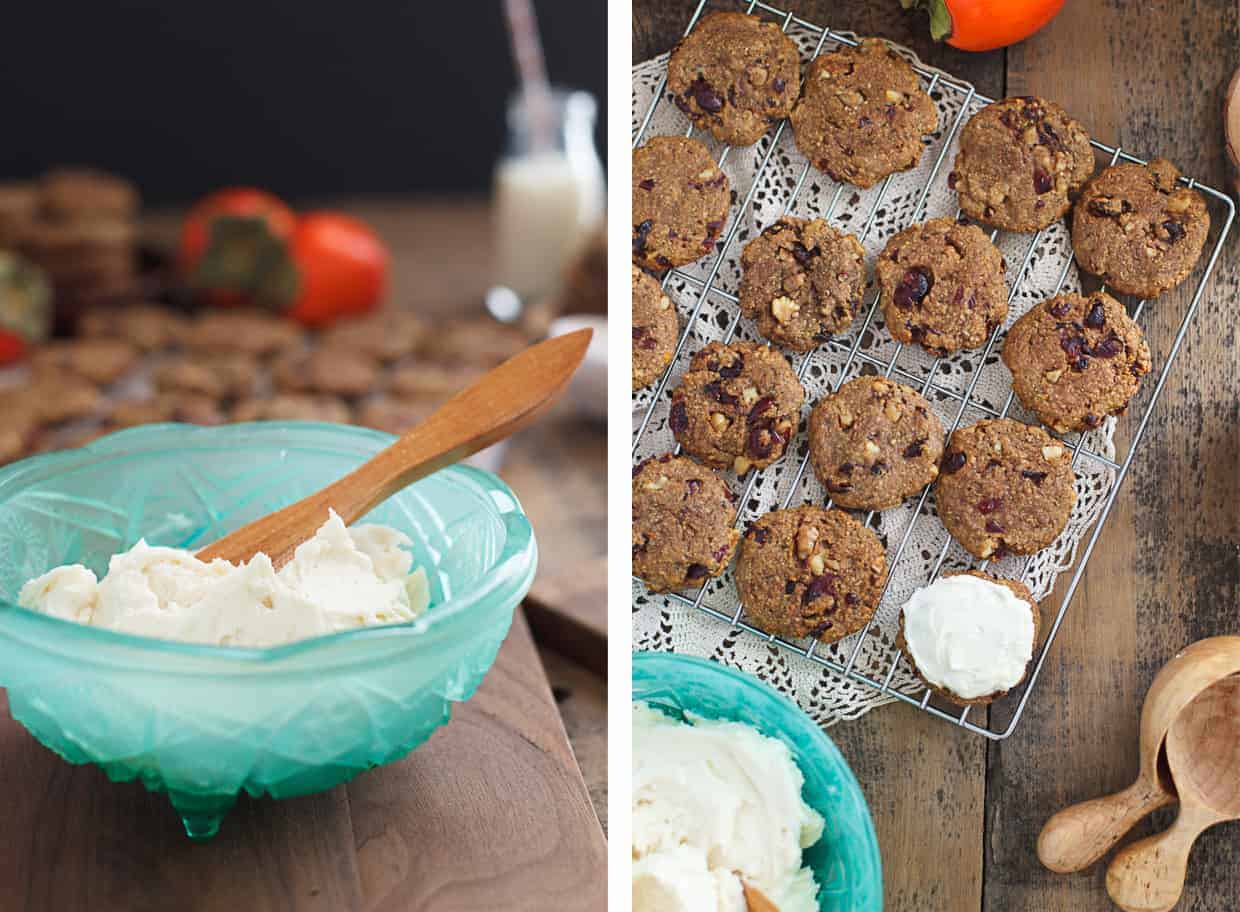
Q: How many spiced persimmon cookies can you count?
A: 15